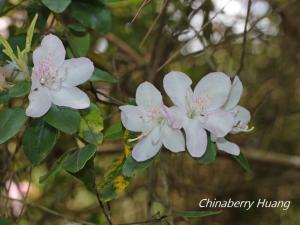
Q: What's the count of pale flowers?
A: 4